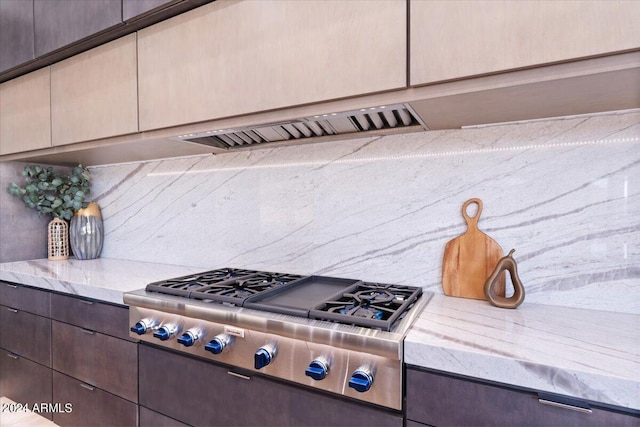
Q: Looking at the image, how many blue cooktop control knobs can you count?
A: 7